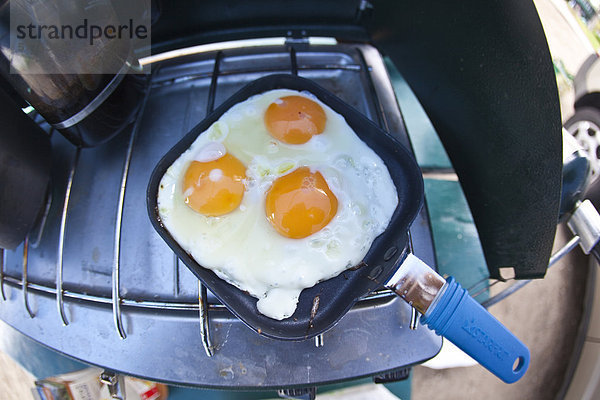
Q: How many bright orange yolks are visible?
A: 3